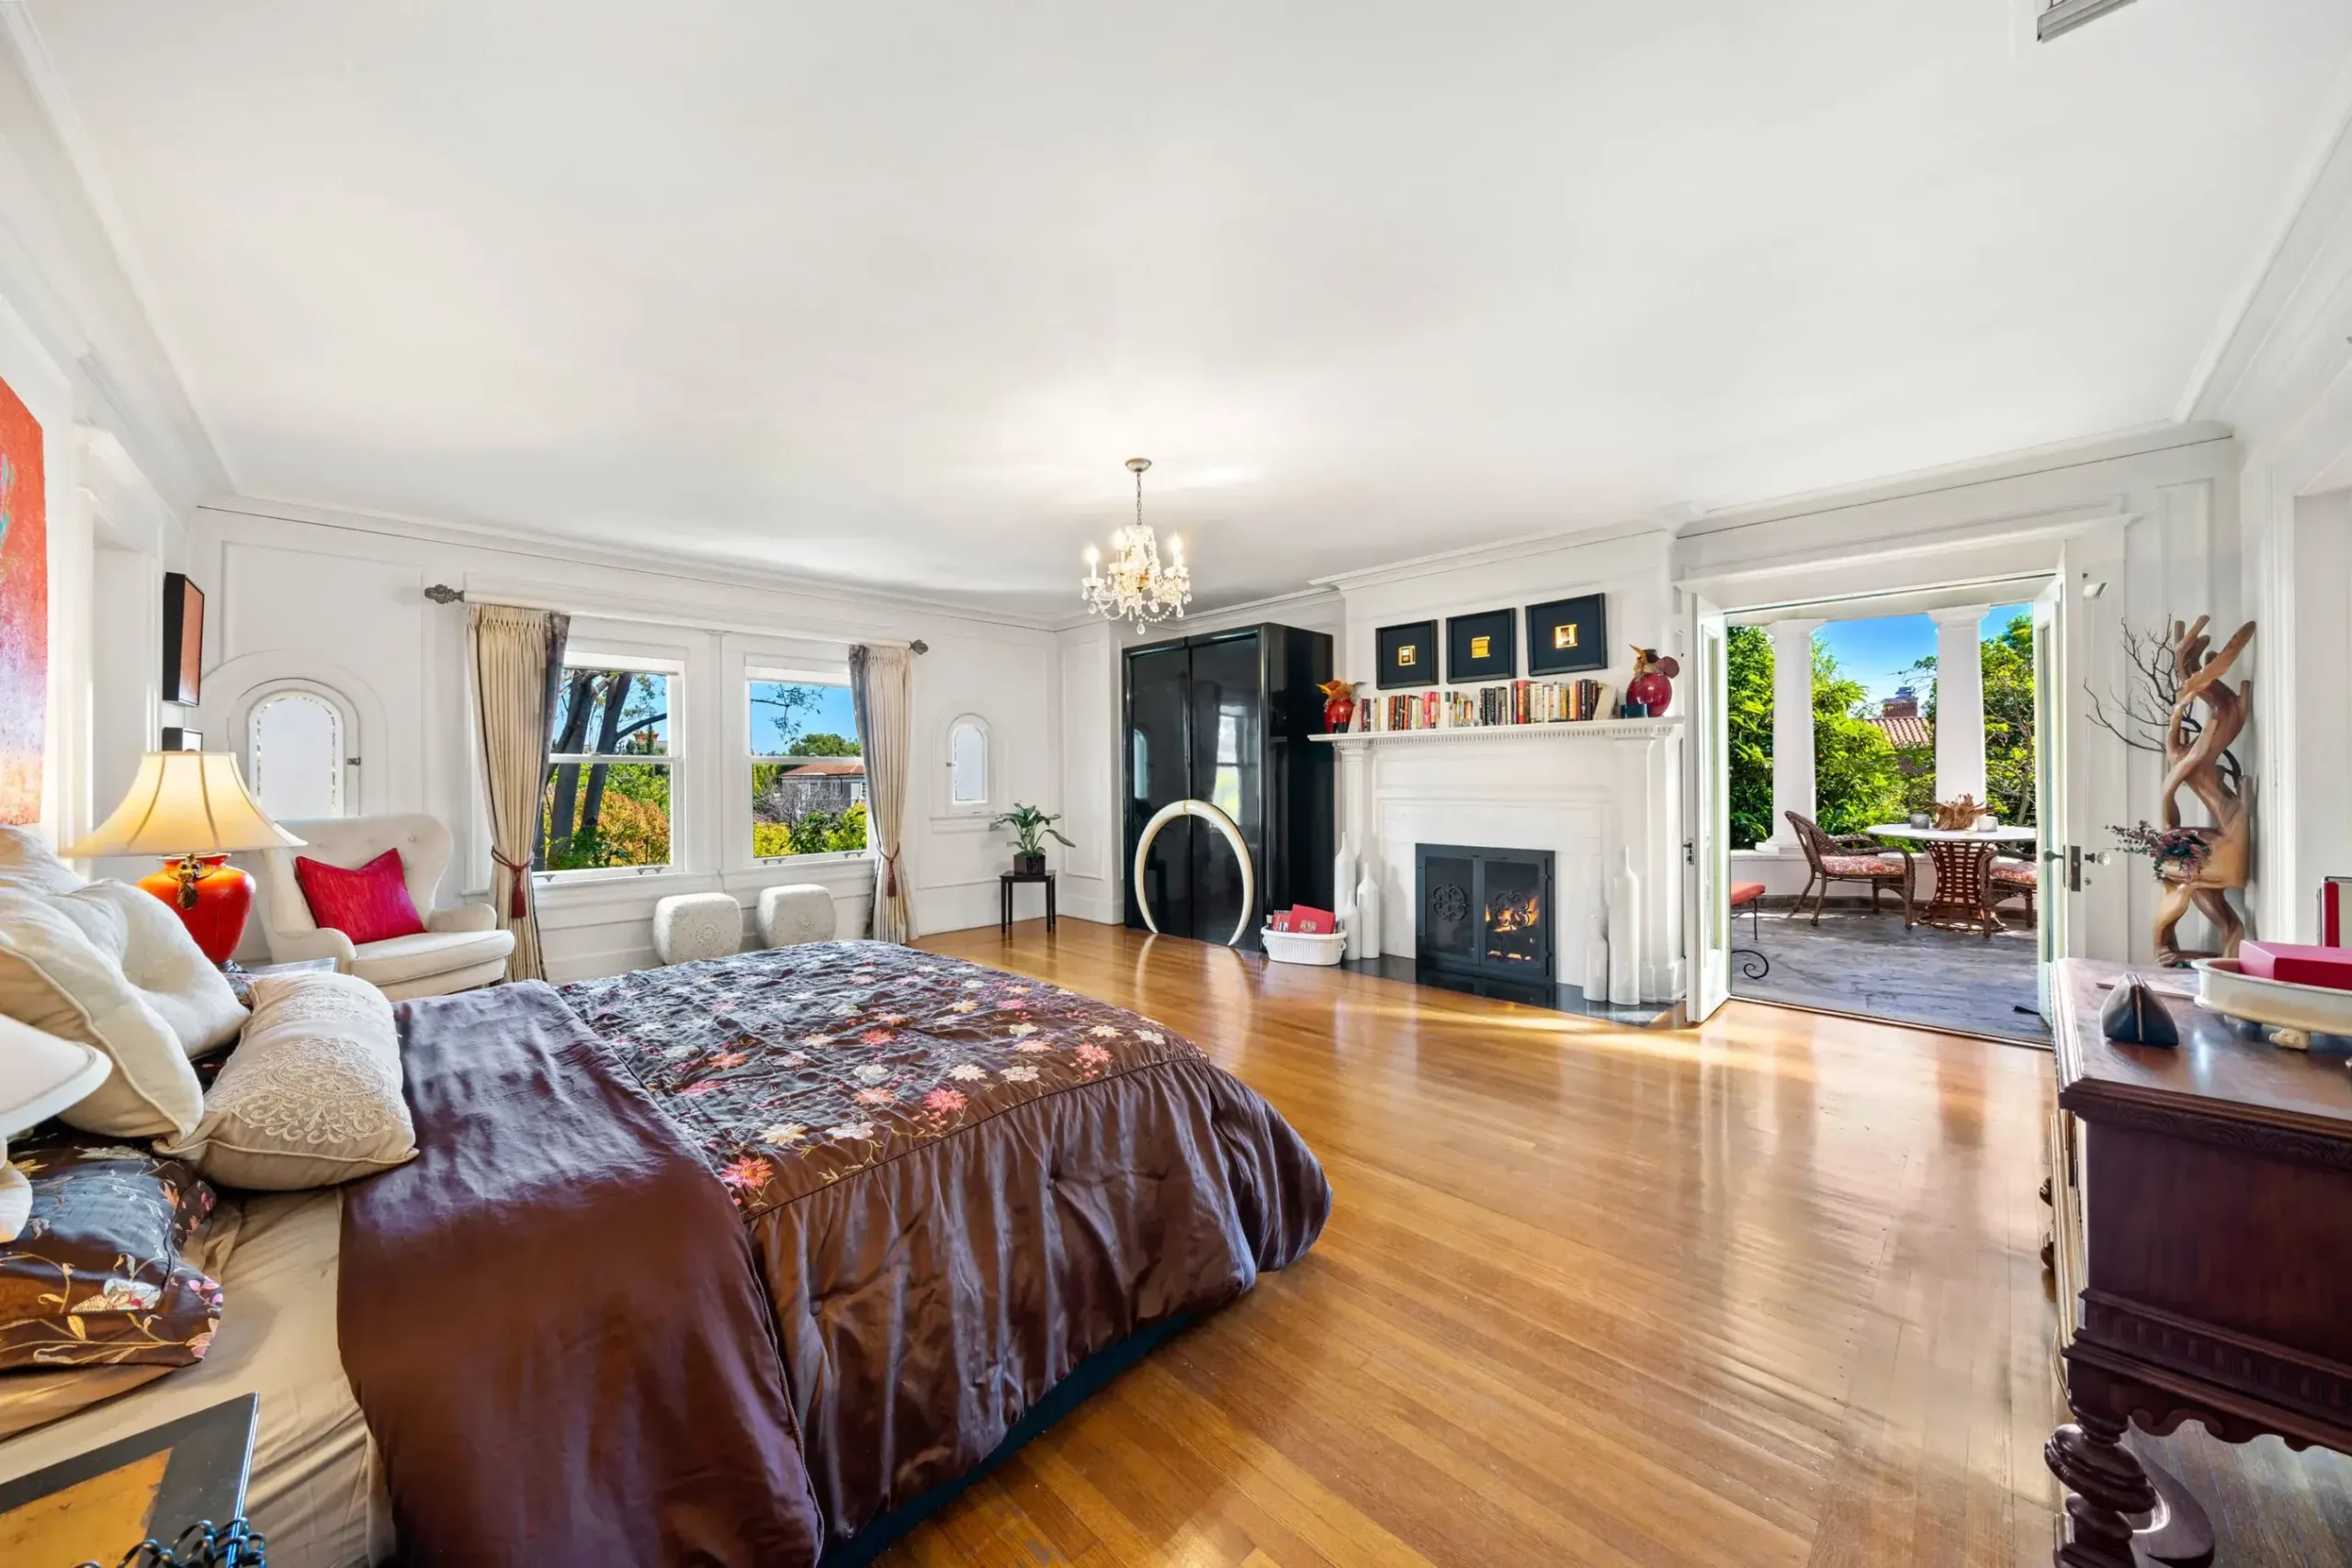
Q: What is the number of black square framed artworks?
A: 3